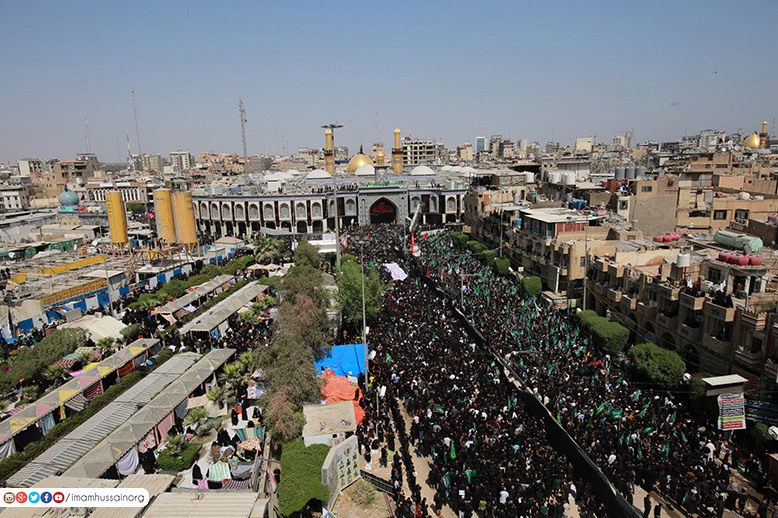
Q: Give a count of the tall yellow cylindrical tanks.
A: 3